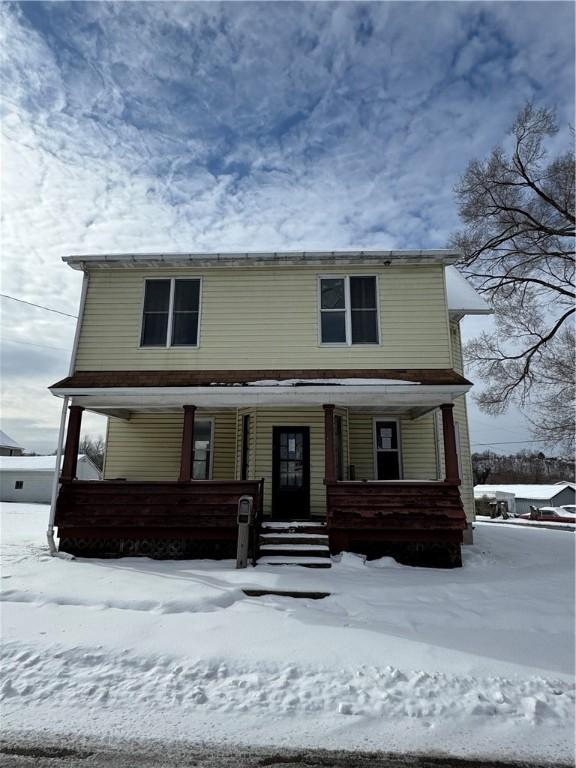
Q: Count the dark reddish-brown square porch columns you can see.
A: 4